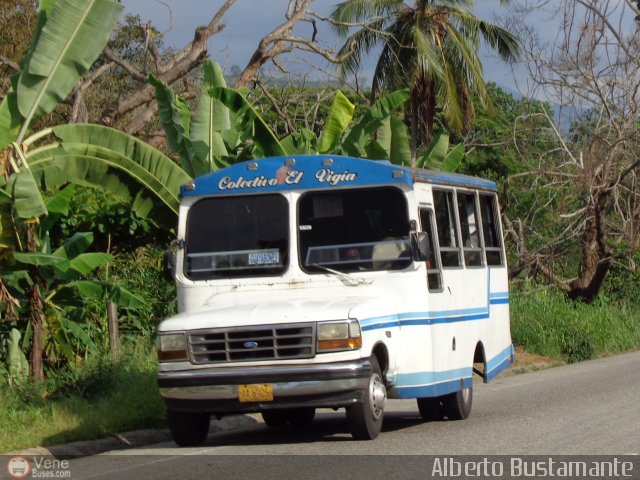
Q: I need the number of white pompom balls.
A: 0